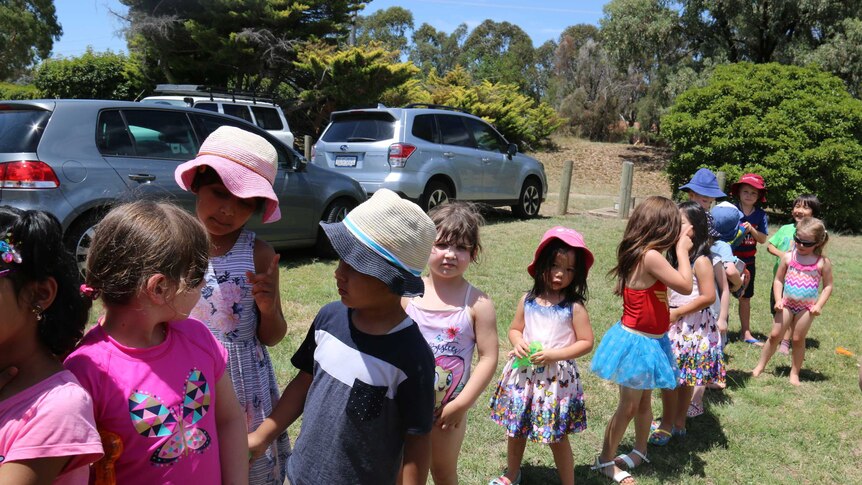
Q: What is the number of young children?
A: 13